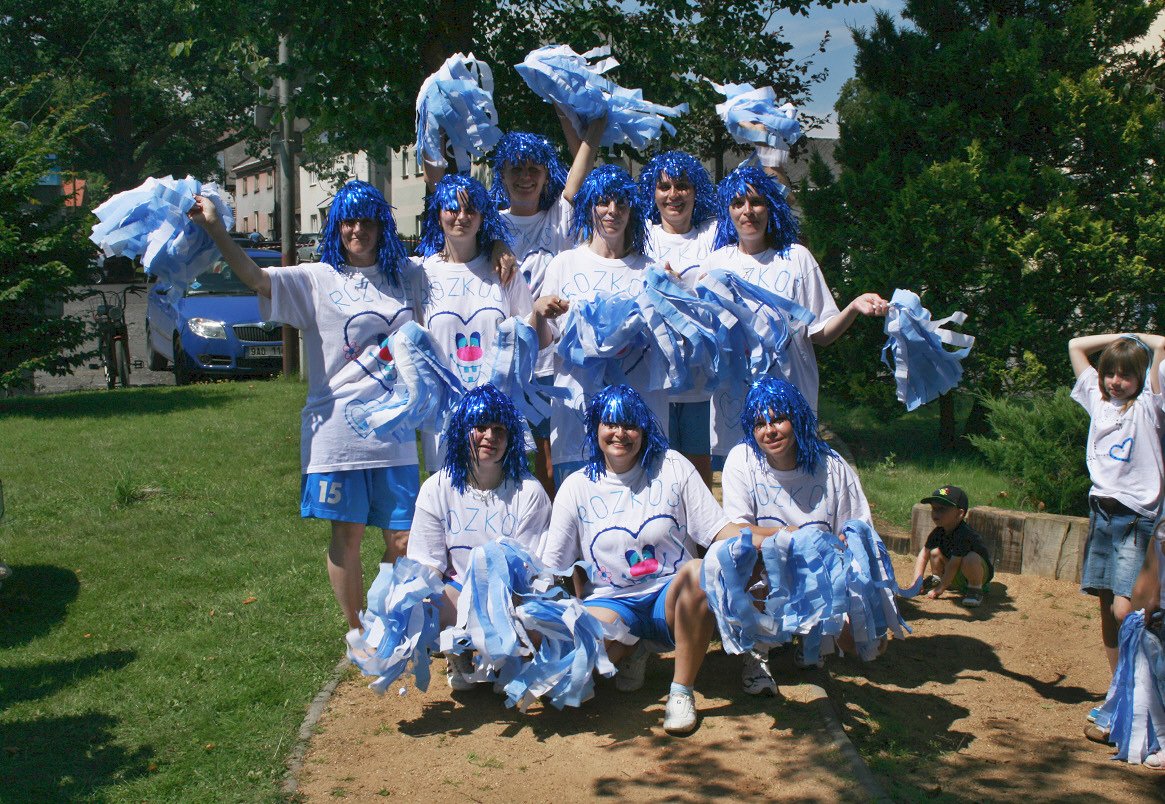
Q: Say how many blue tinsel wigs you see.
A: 9